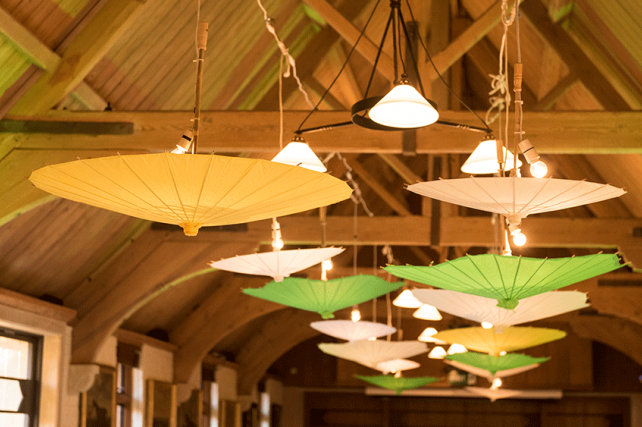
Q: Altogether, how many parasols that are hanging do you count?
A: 14